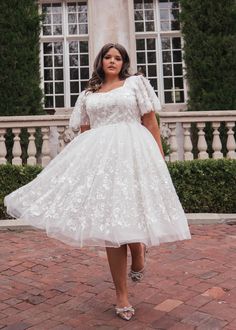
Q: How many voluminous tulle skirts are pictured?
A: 1